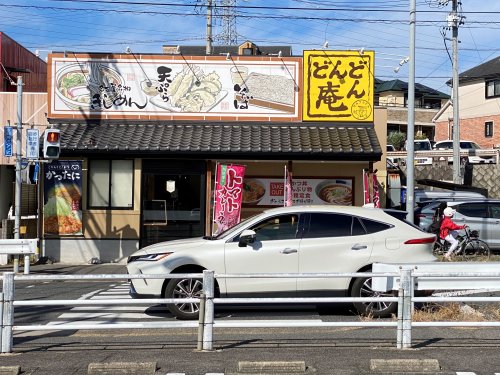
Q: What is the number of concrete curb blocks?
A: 4